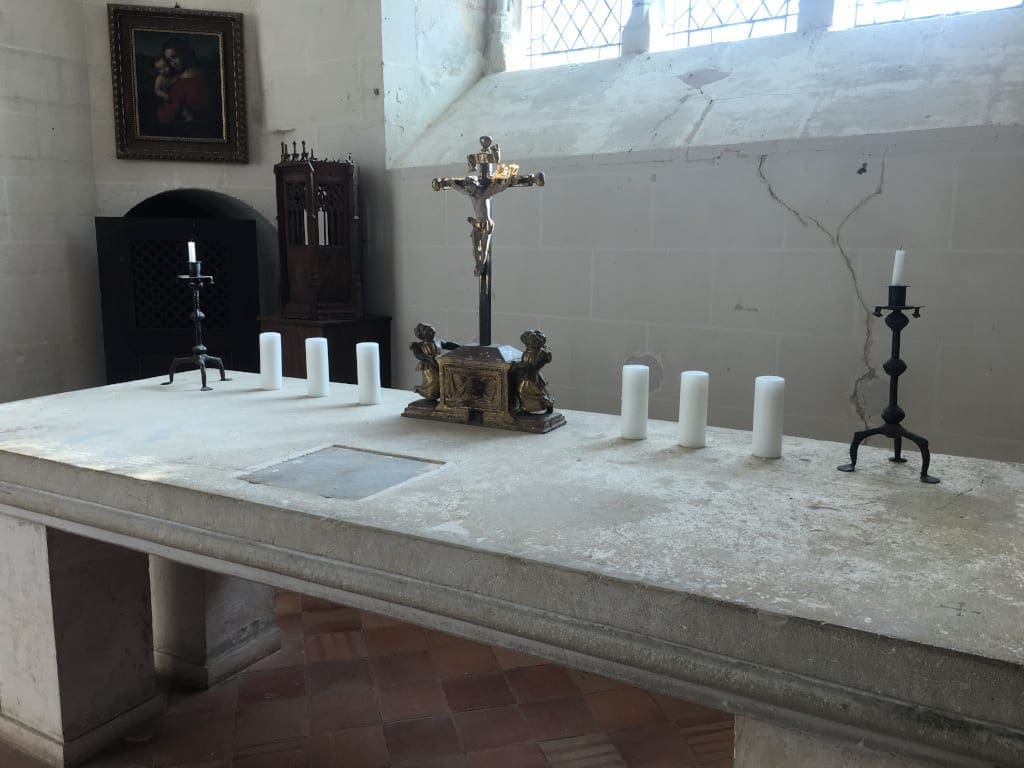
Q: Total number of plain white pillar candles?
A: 6